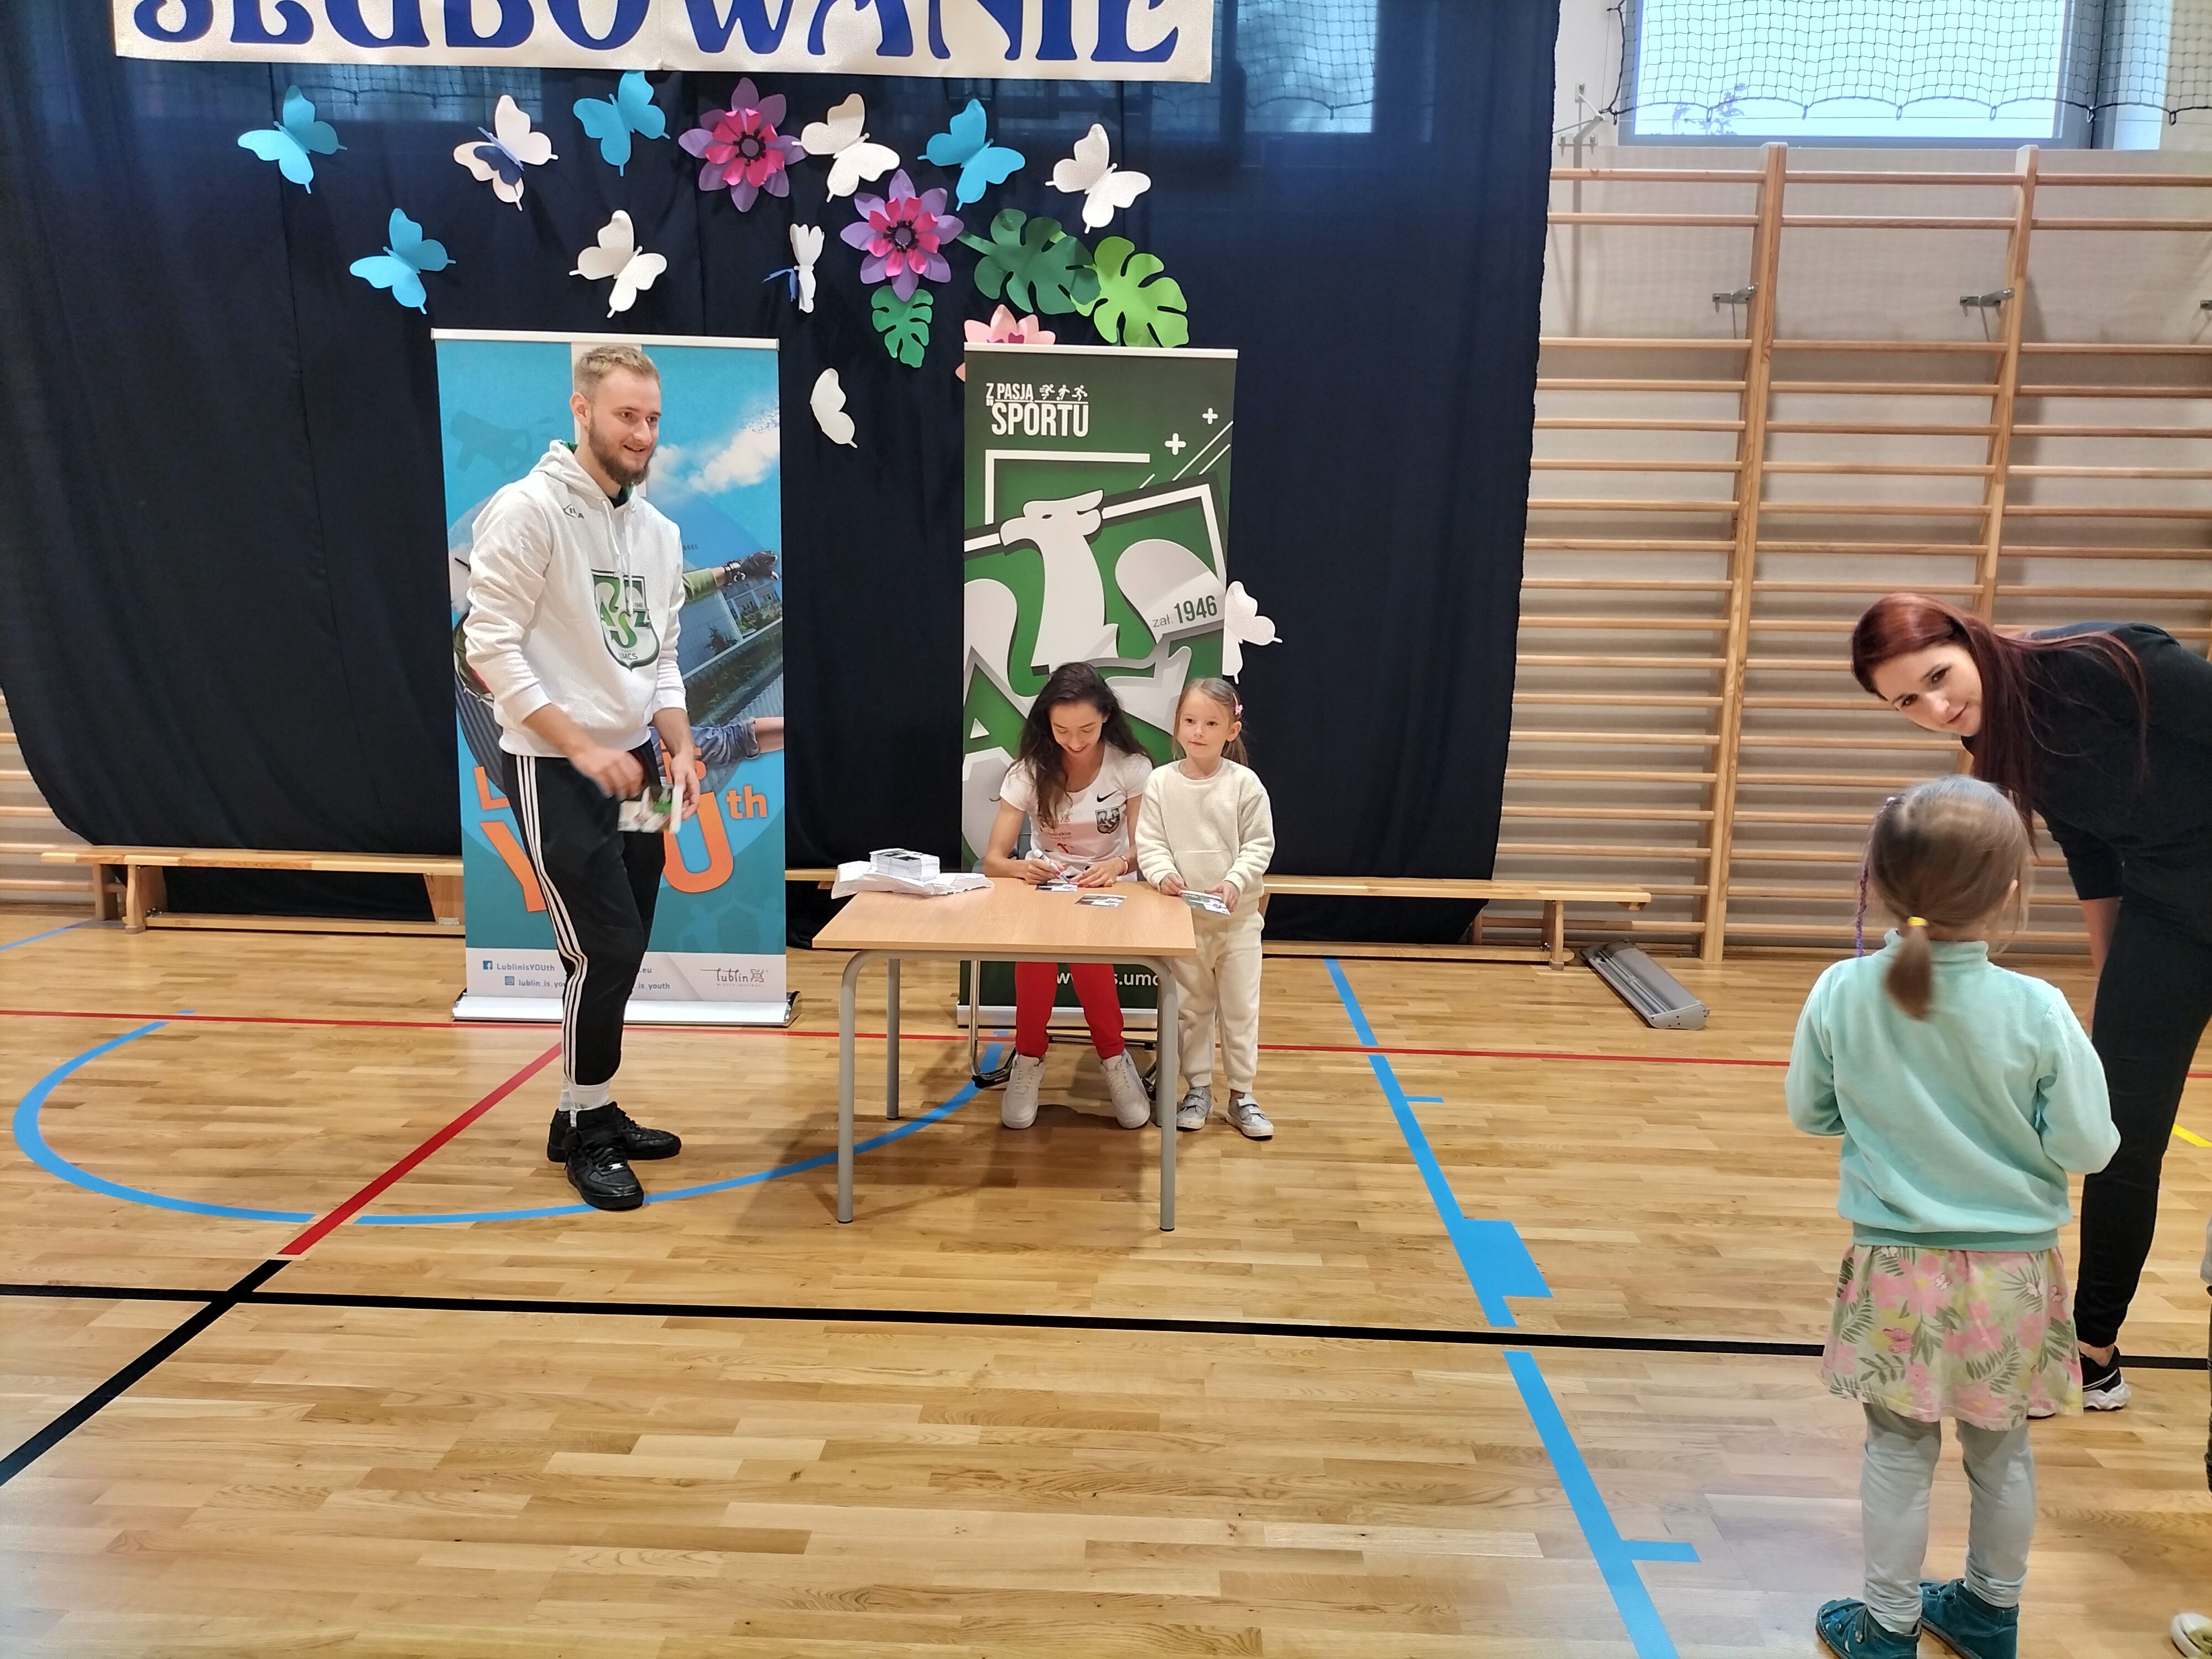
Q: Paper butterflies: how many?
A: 11